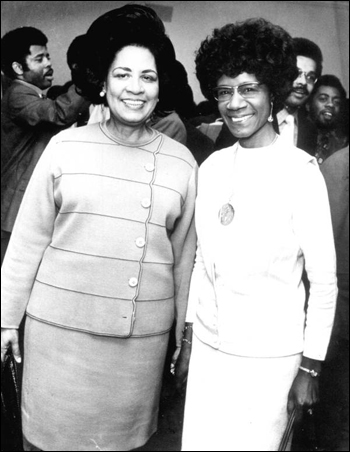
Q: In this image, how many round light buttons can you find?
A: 4